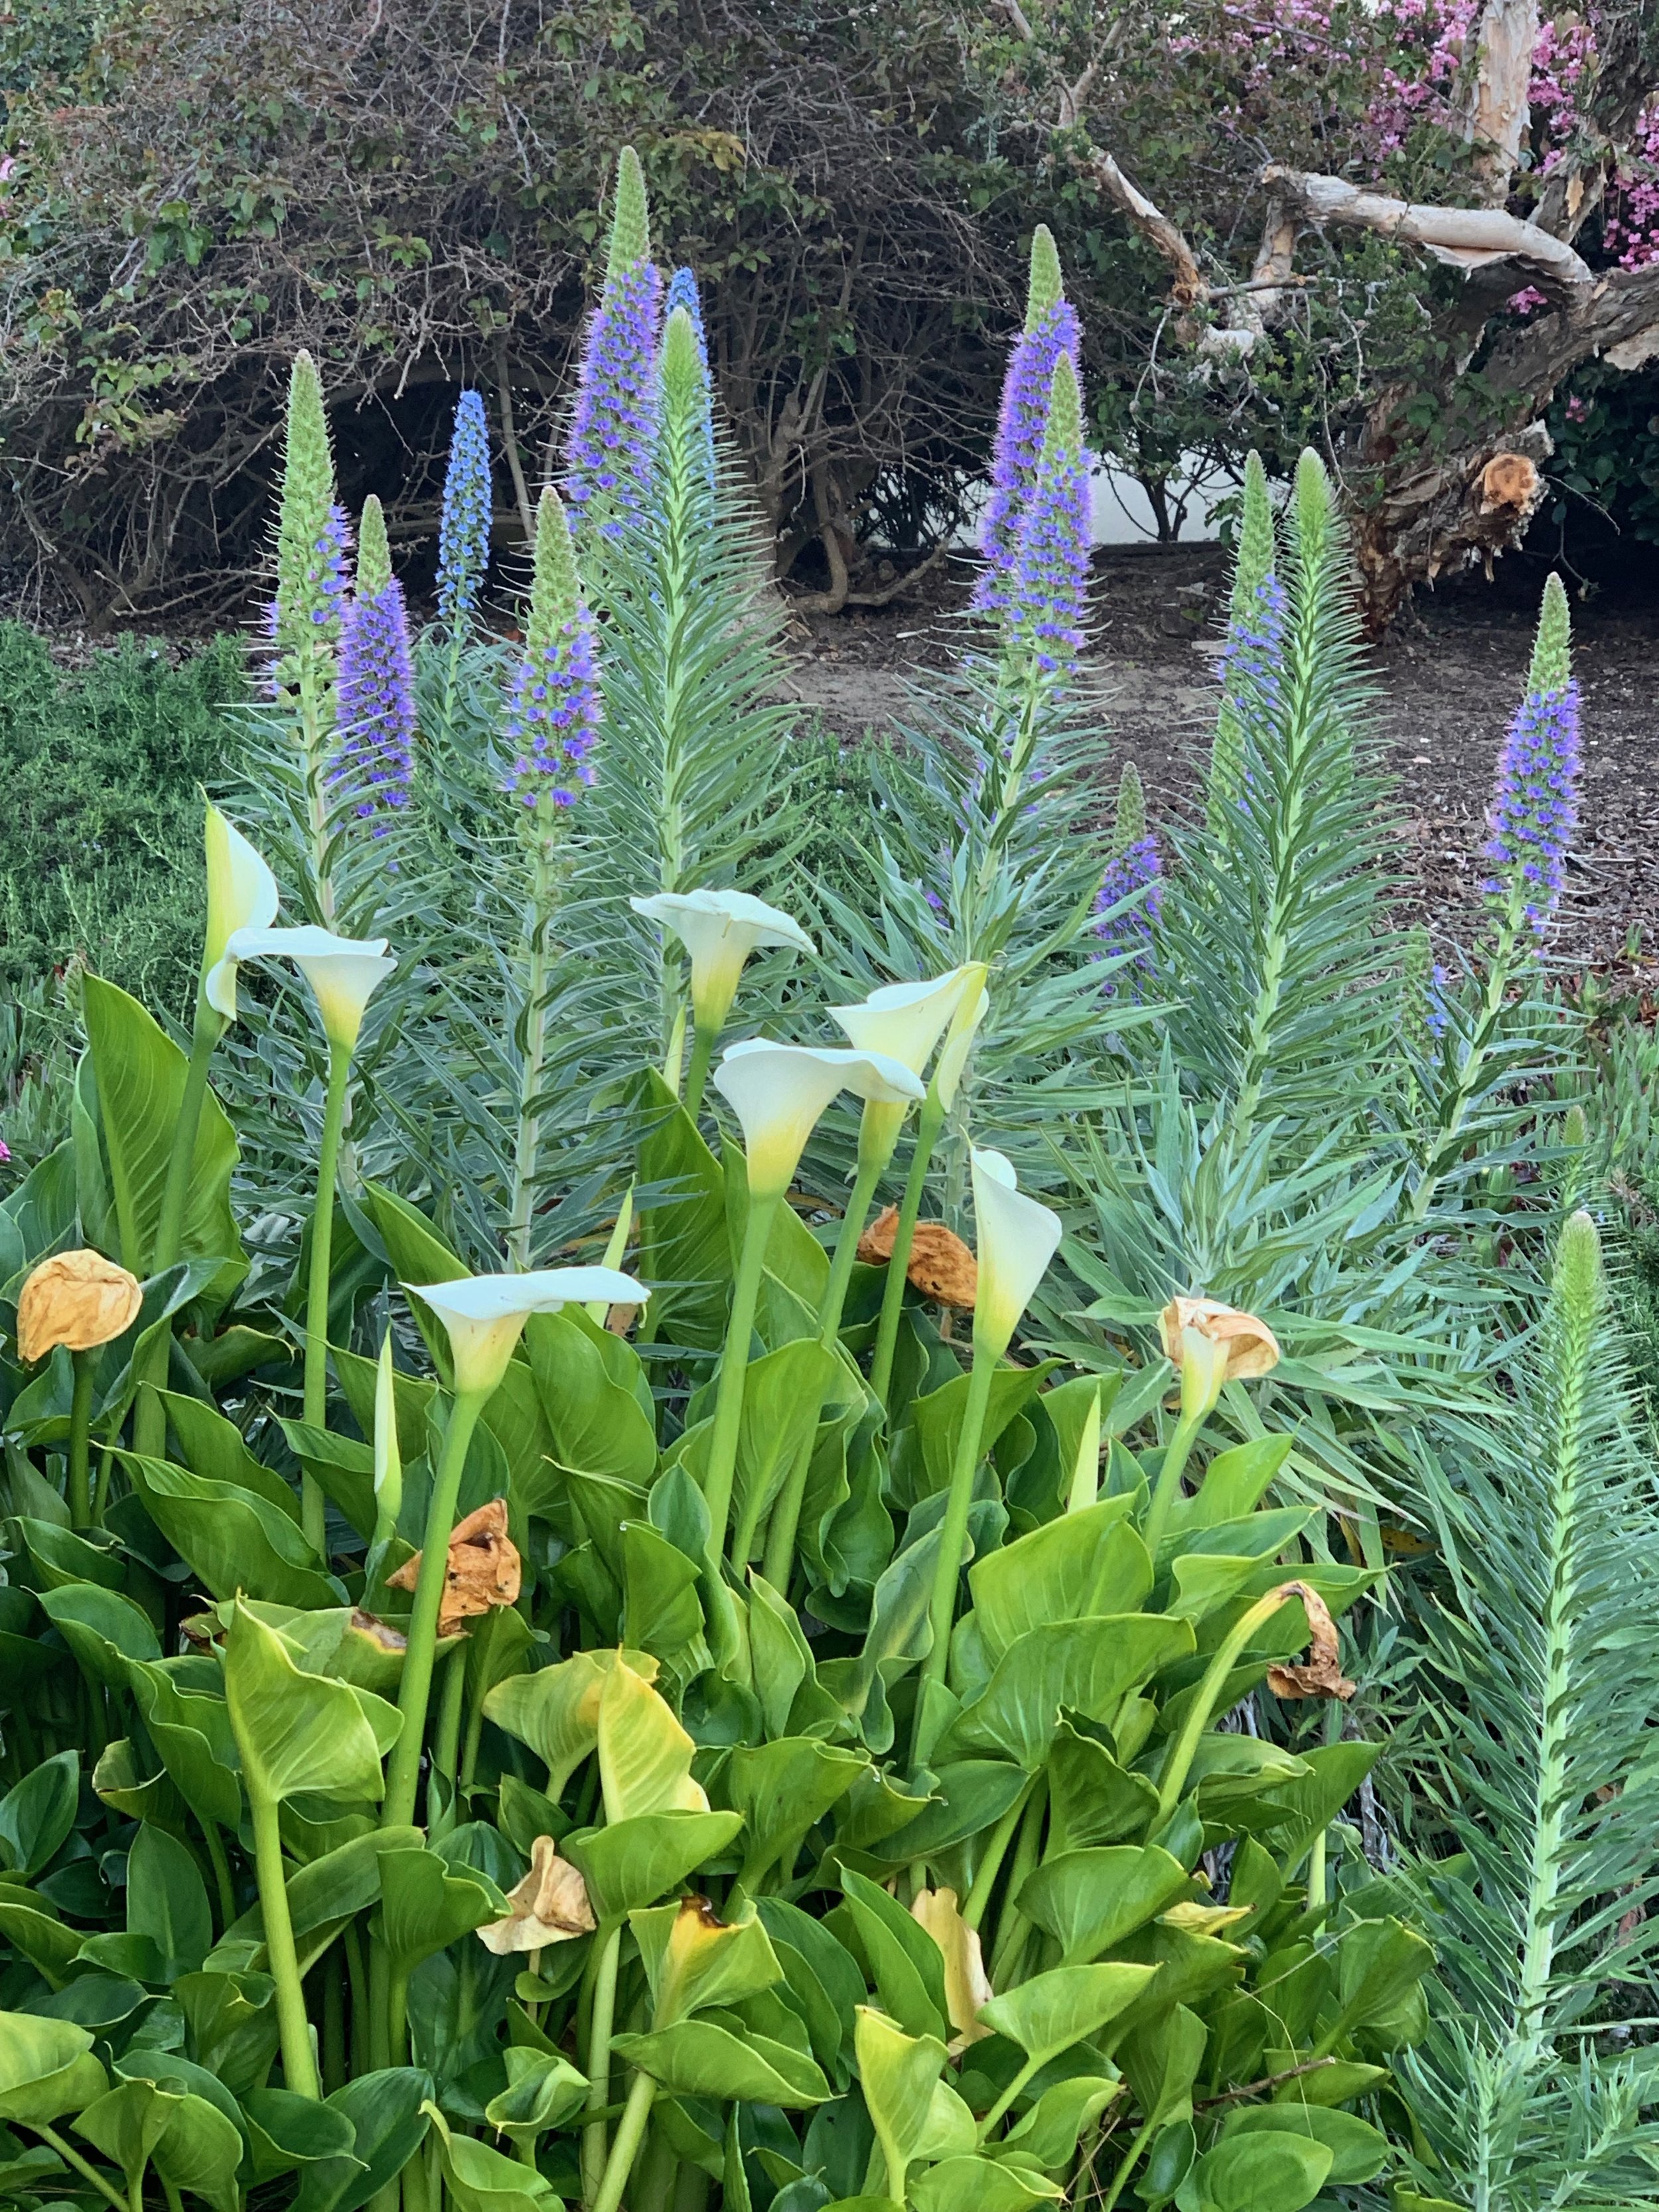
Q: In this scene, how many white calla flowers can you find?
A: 8